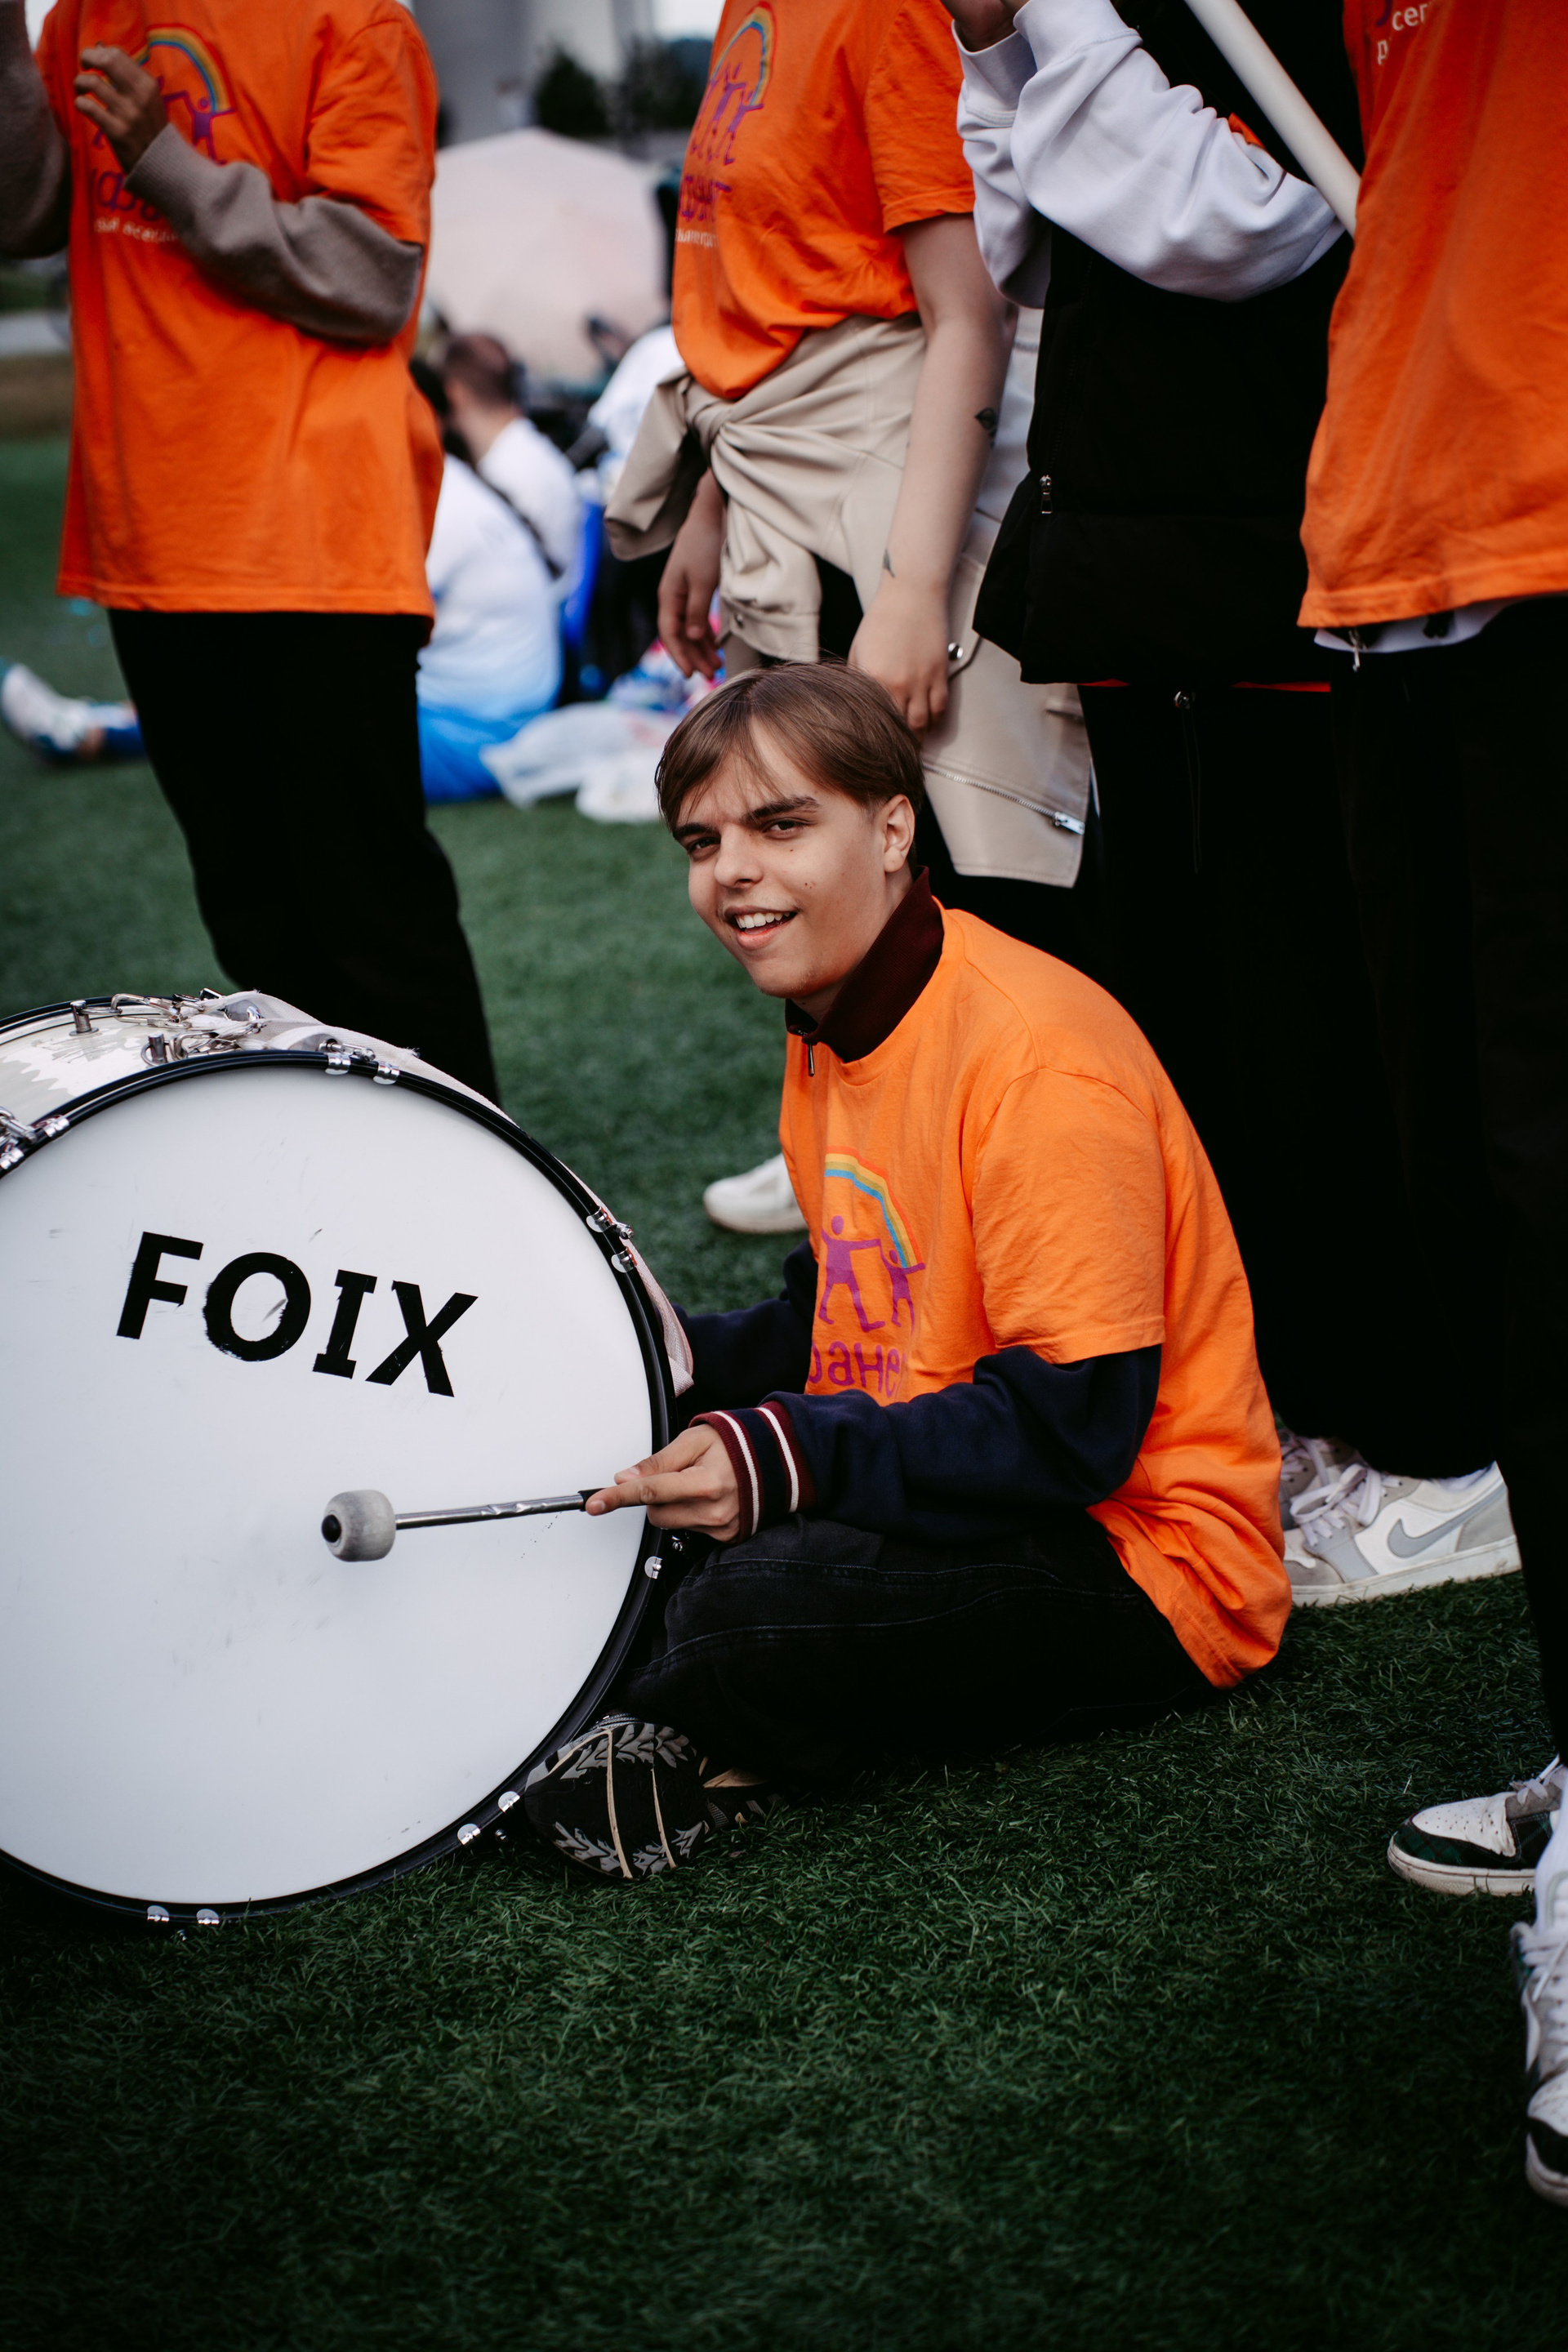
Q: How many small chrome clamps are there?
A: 11